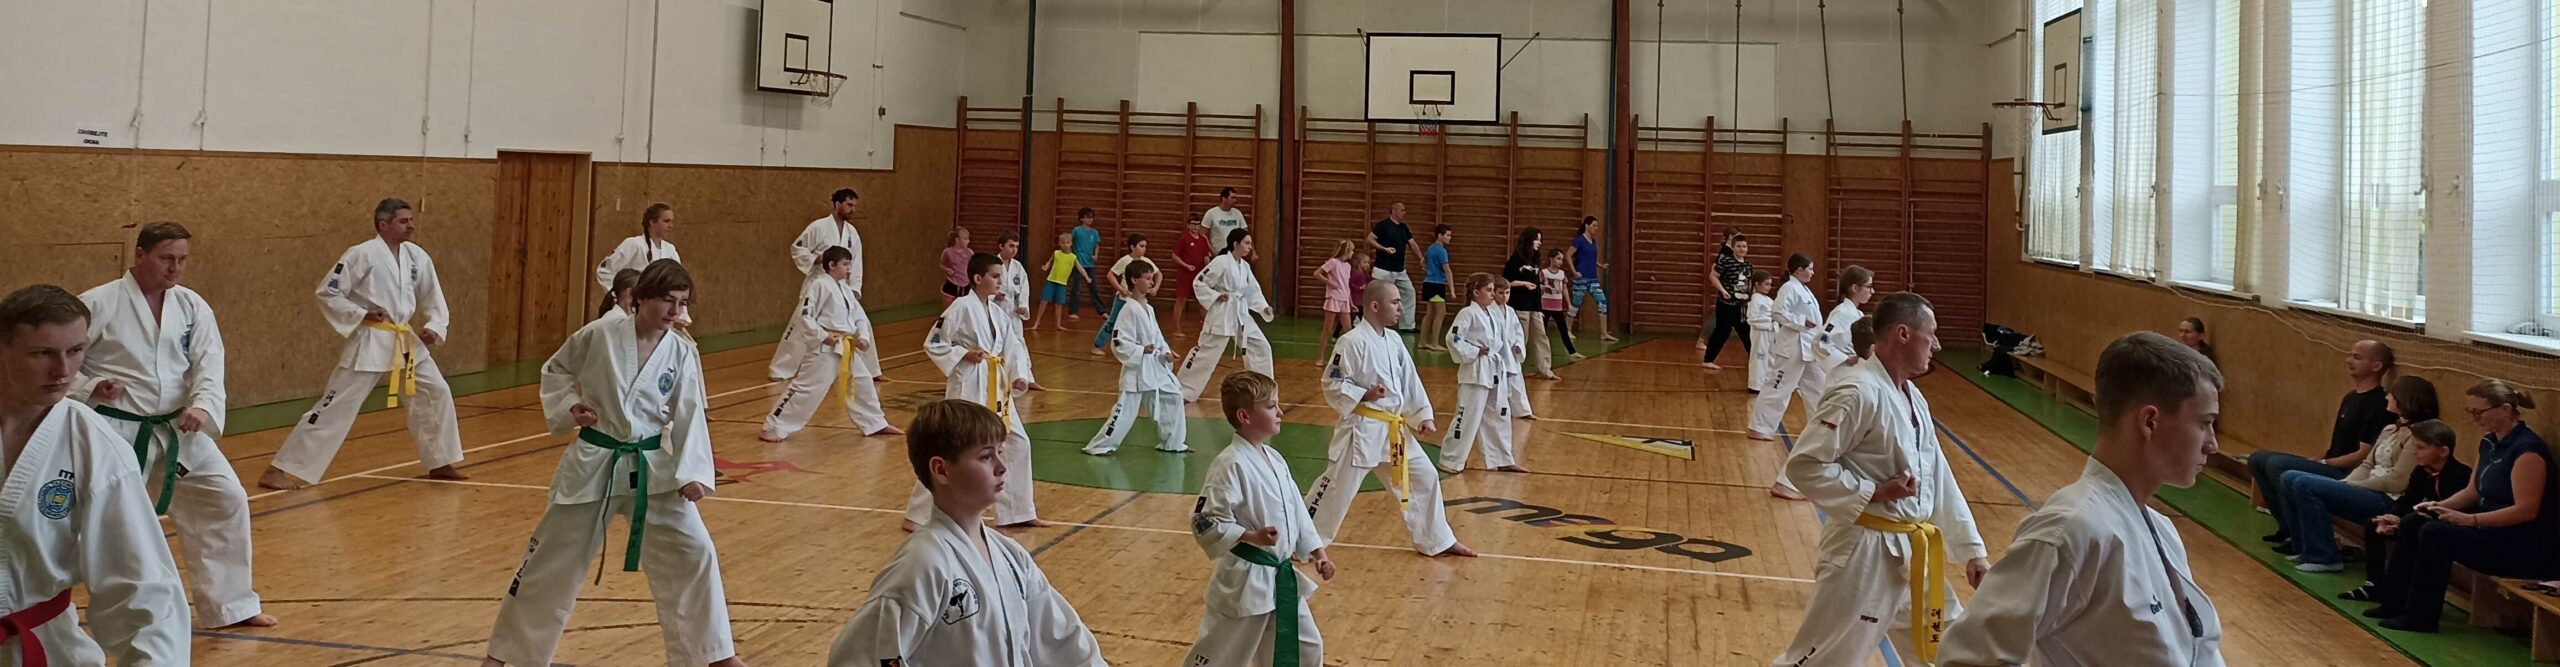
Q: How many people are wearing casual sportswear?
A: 15